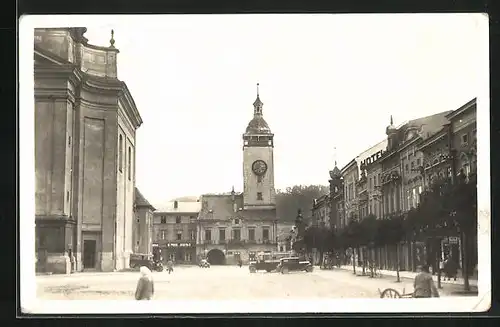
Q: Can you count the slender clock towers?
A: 1